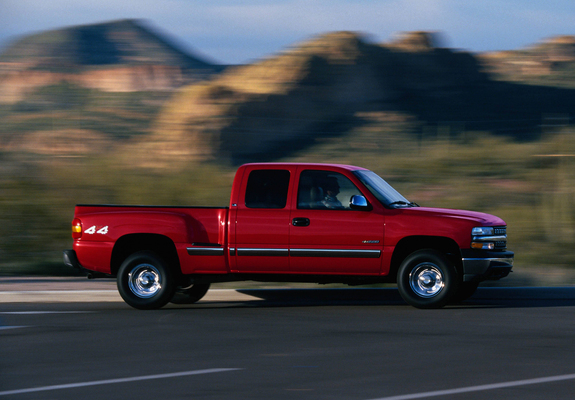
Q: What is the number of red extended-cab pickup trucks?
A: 1